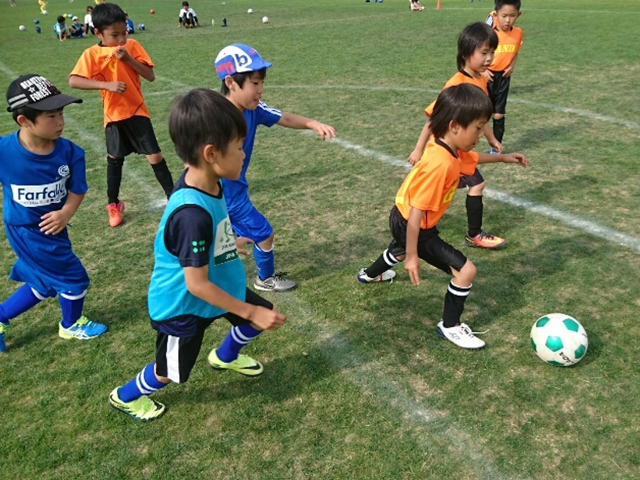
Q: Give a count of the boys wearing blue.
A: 3